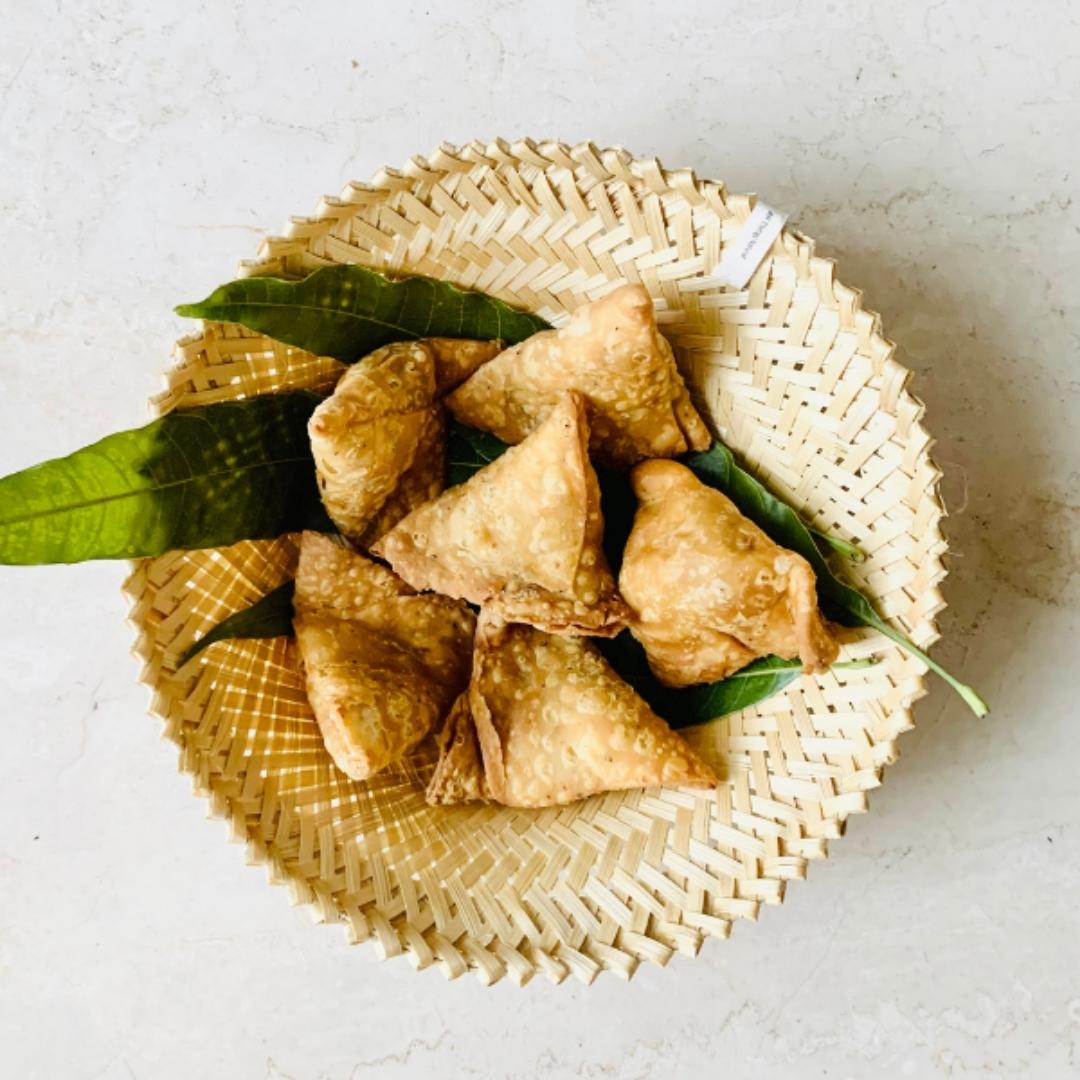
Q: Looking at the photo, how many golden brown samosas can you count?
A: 6